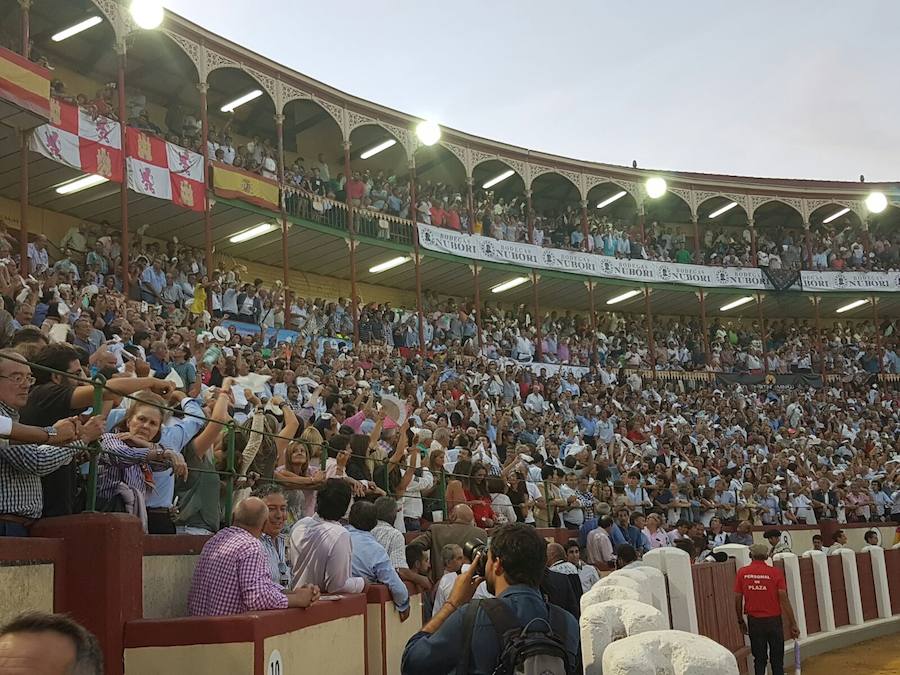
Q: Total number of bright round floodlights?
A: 4